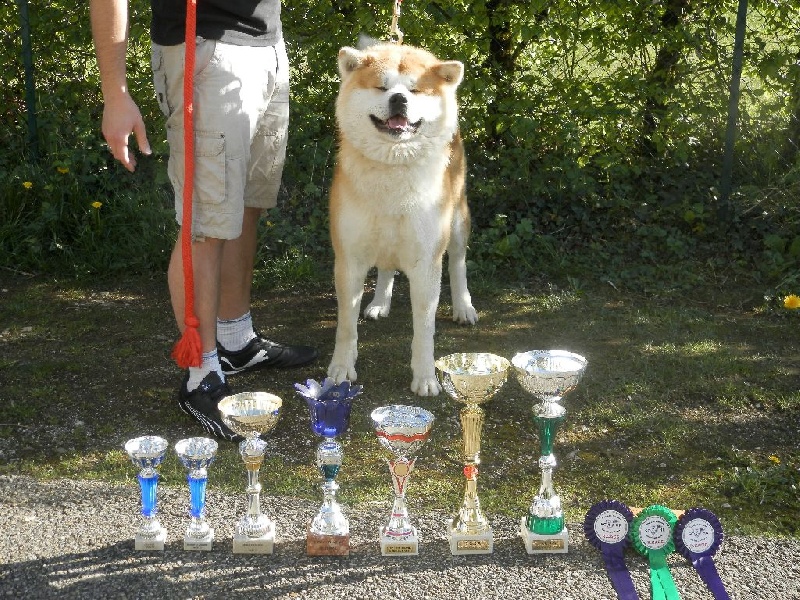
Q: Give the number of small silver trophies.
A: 2